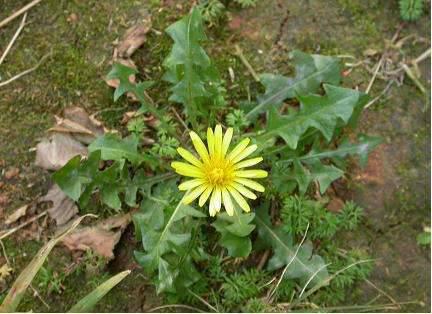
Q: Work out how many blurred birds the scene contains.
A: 0